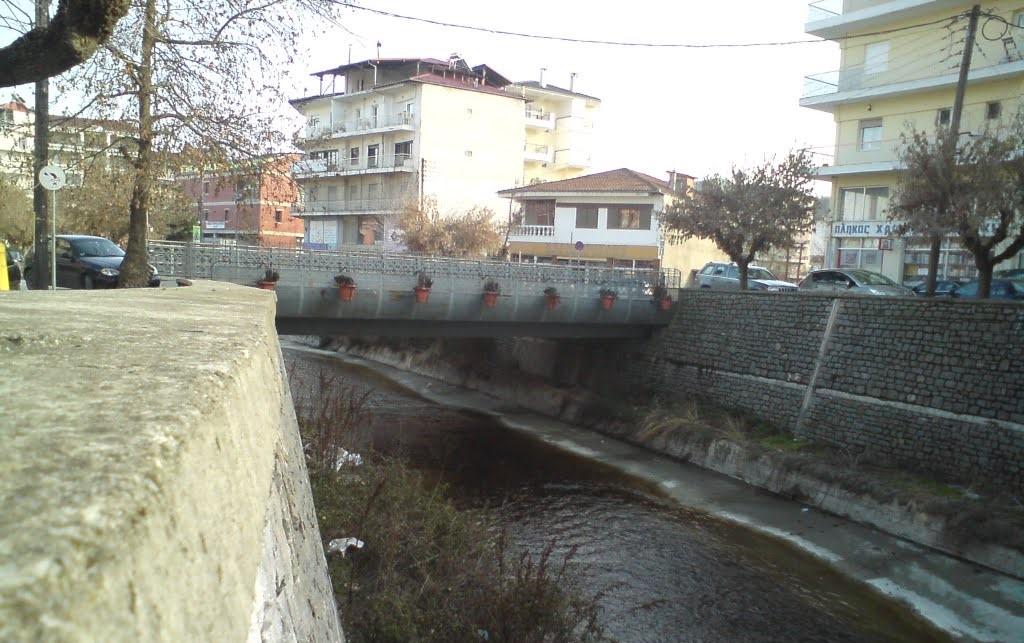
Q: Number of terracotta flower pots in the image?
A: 7